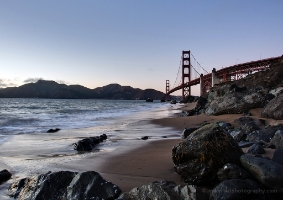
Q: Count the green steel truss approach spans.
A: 0